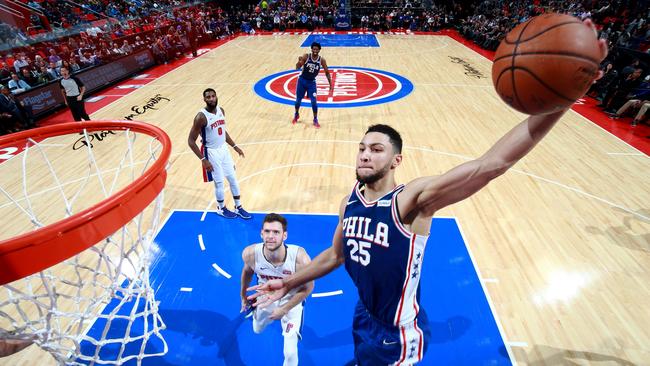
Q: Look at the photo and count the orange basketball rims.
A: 1